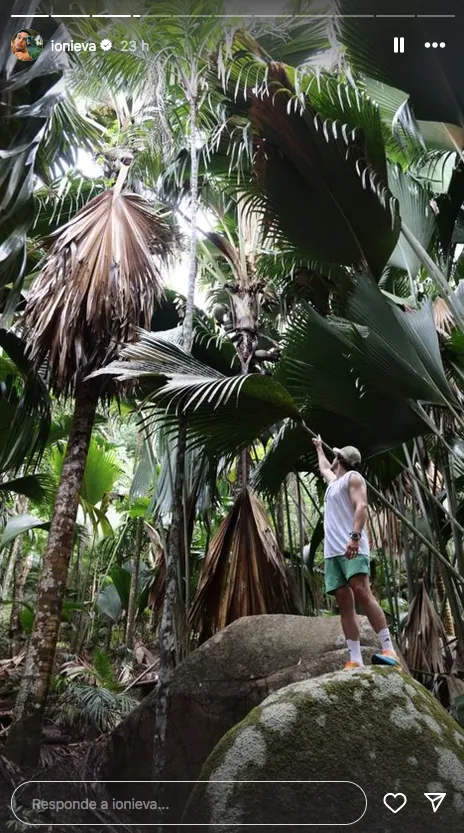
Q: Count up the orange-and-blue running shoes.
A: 2